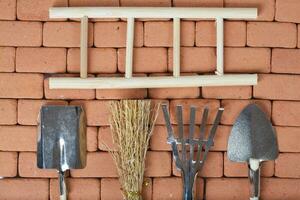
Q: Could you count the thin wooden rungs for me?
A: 4